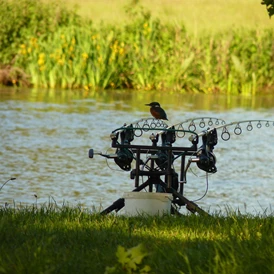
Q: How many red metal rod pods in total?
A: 0